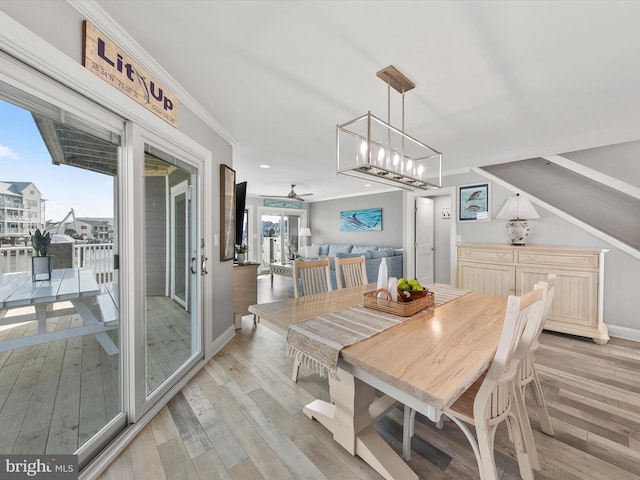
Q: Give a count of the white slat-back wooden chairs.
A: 4